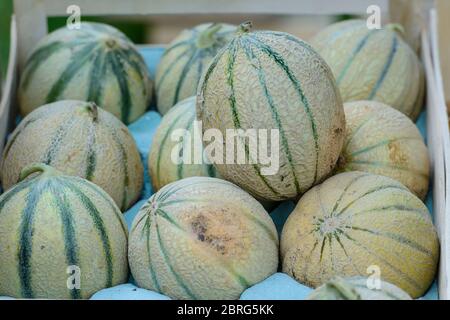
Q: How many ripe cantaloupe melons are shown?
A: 11